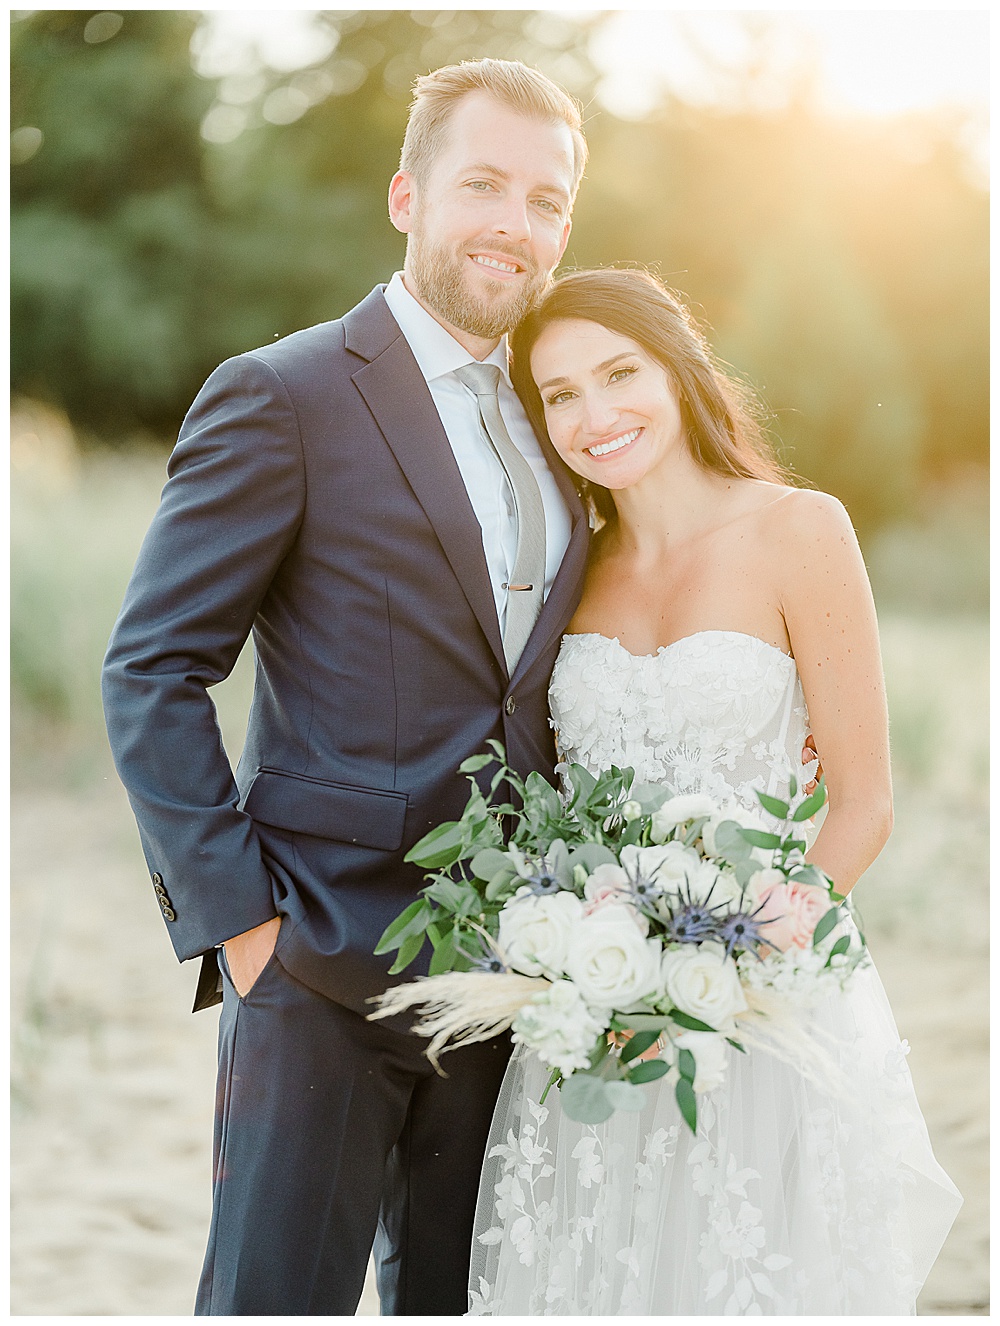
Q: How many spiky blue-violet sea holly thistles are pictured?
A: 6